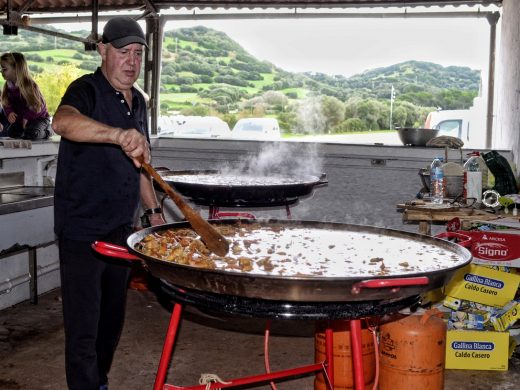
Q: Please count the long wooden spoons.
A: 1